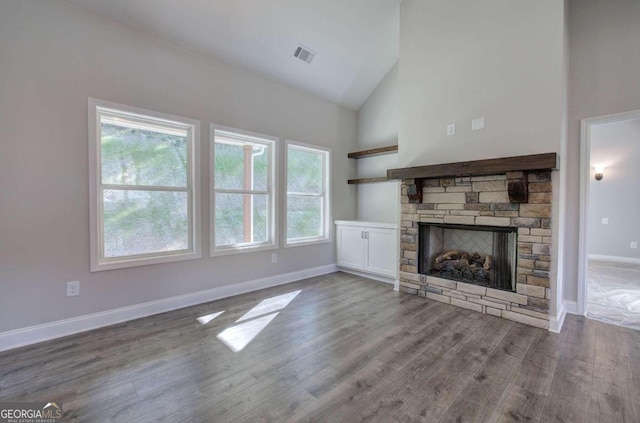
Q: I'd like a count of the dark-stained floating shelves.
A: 2